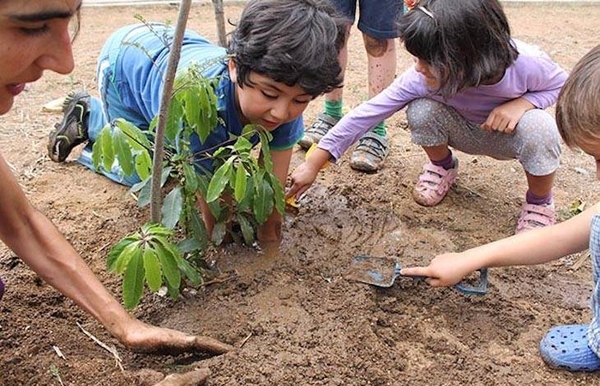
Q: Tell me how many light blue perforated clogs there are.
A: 1